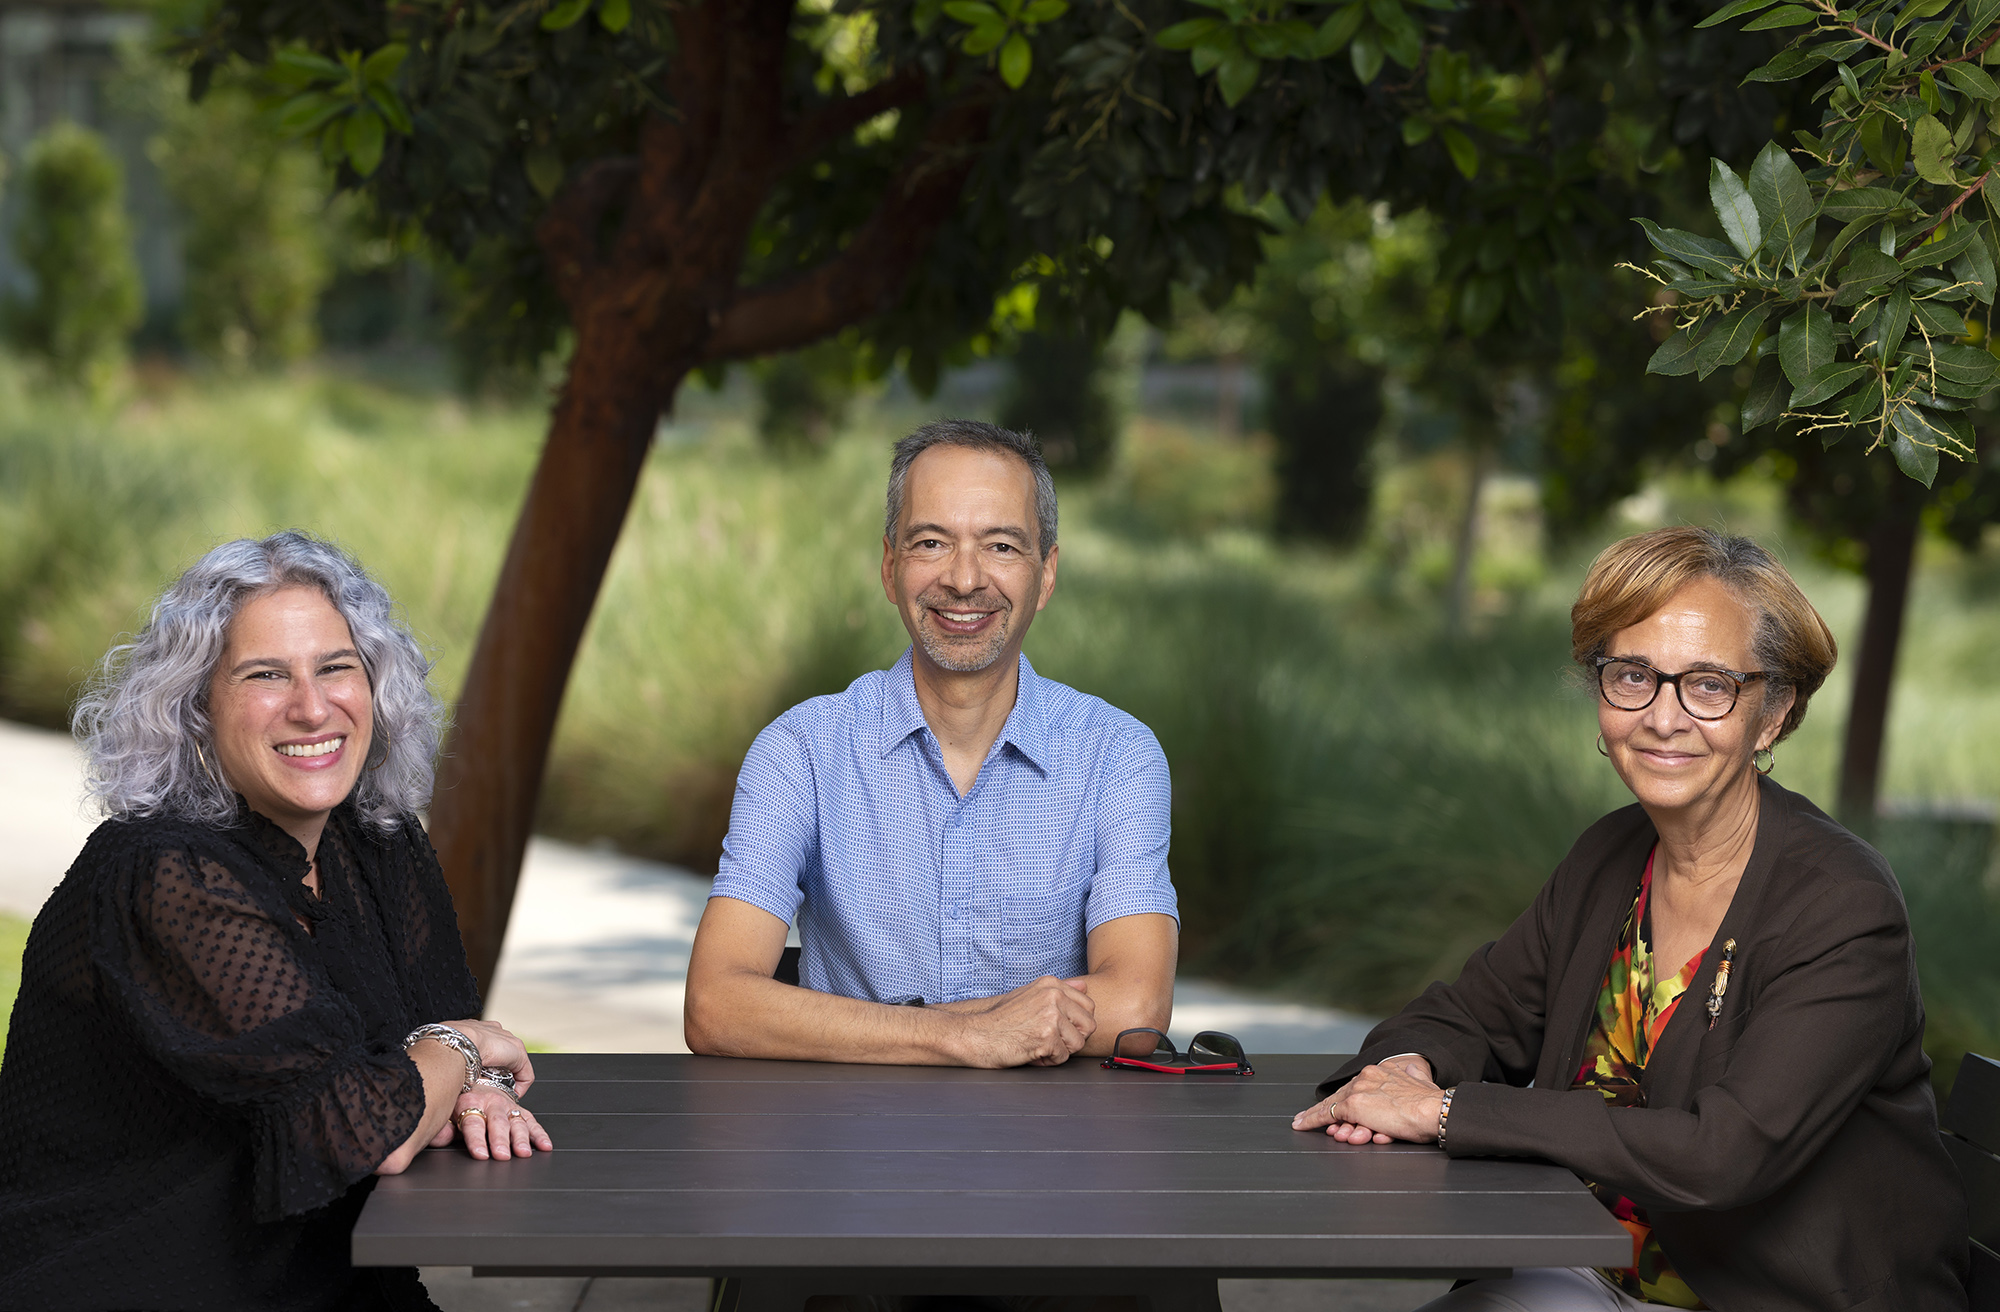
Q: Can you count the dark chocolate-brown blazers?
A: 1